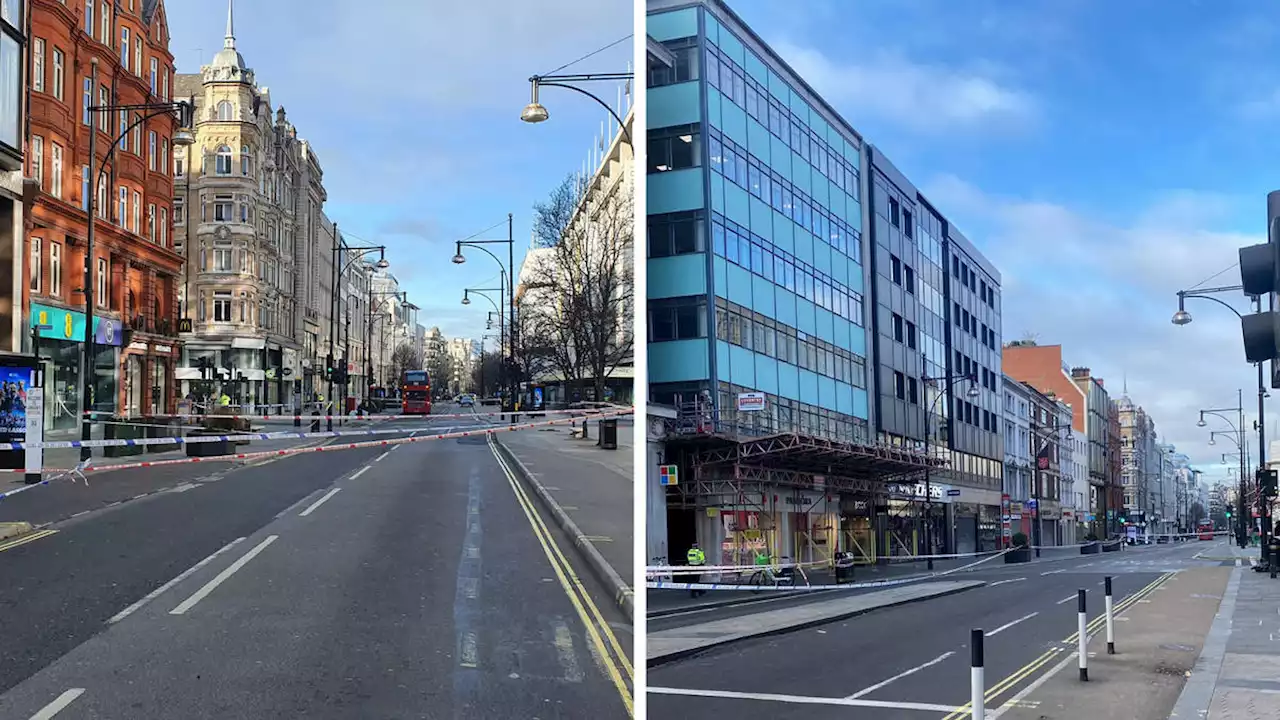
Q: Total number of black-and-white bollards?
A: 3